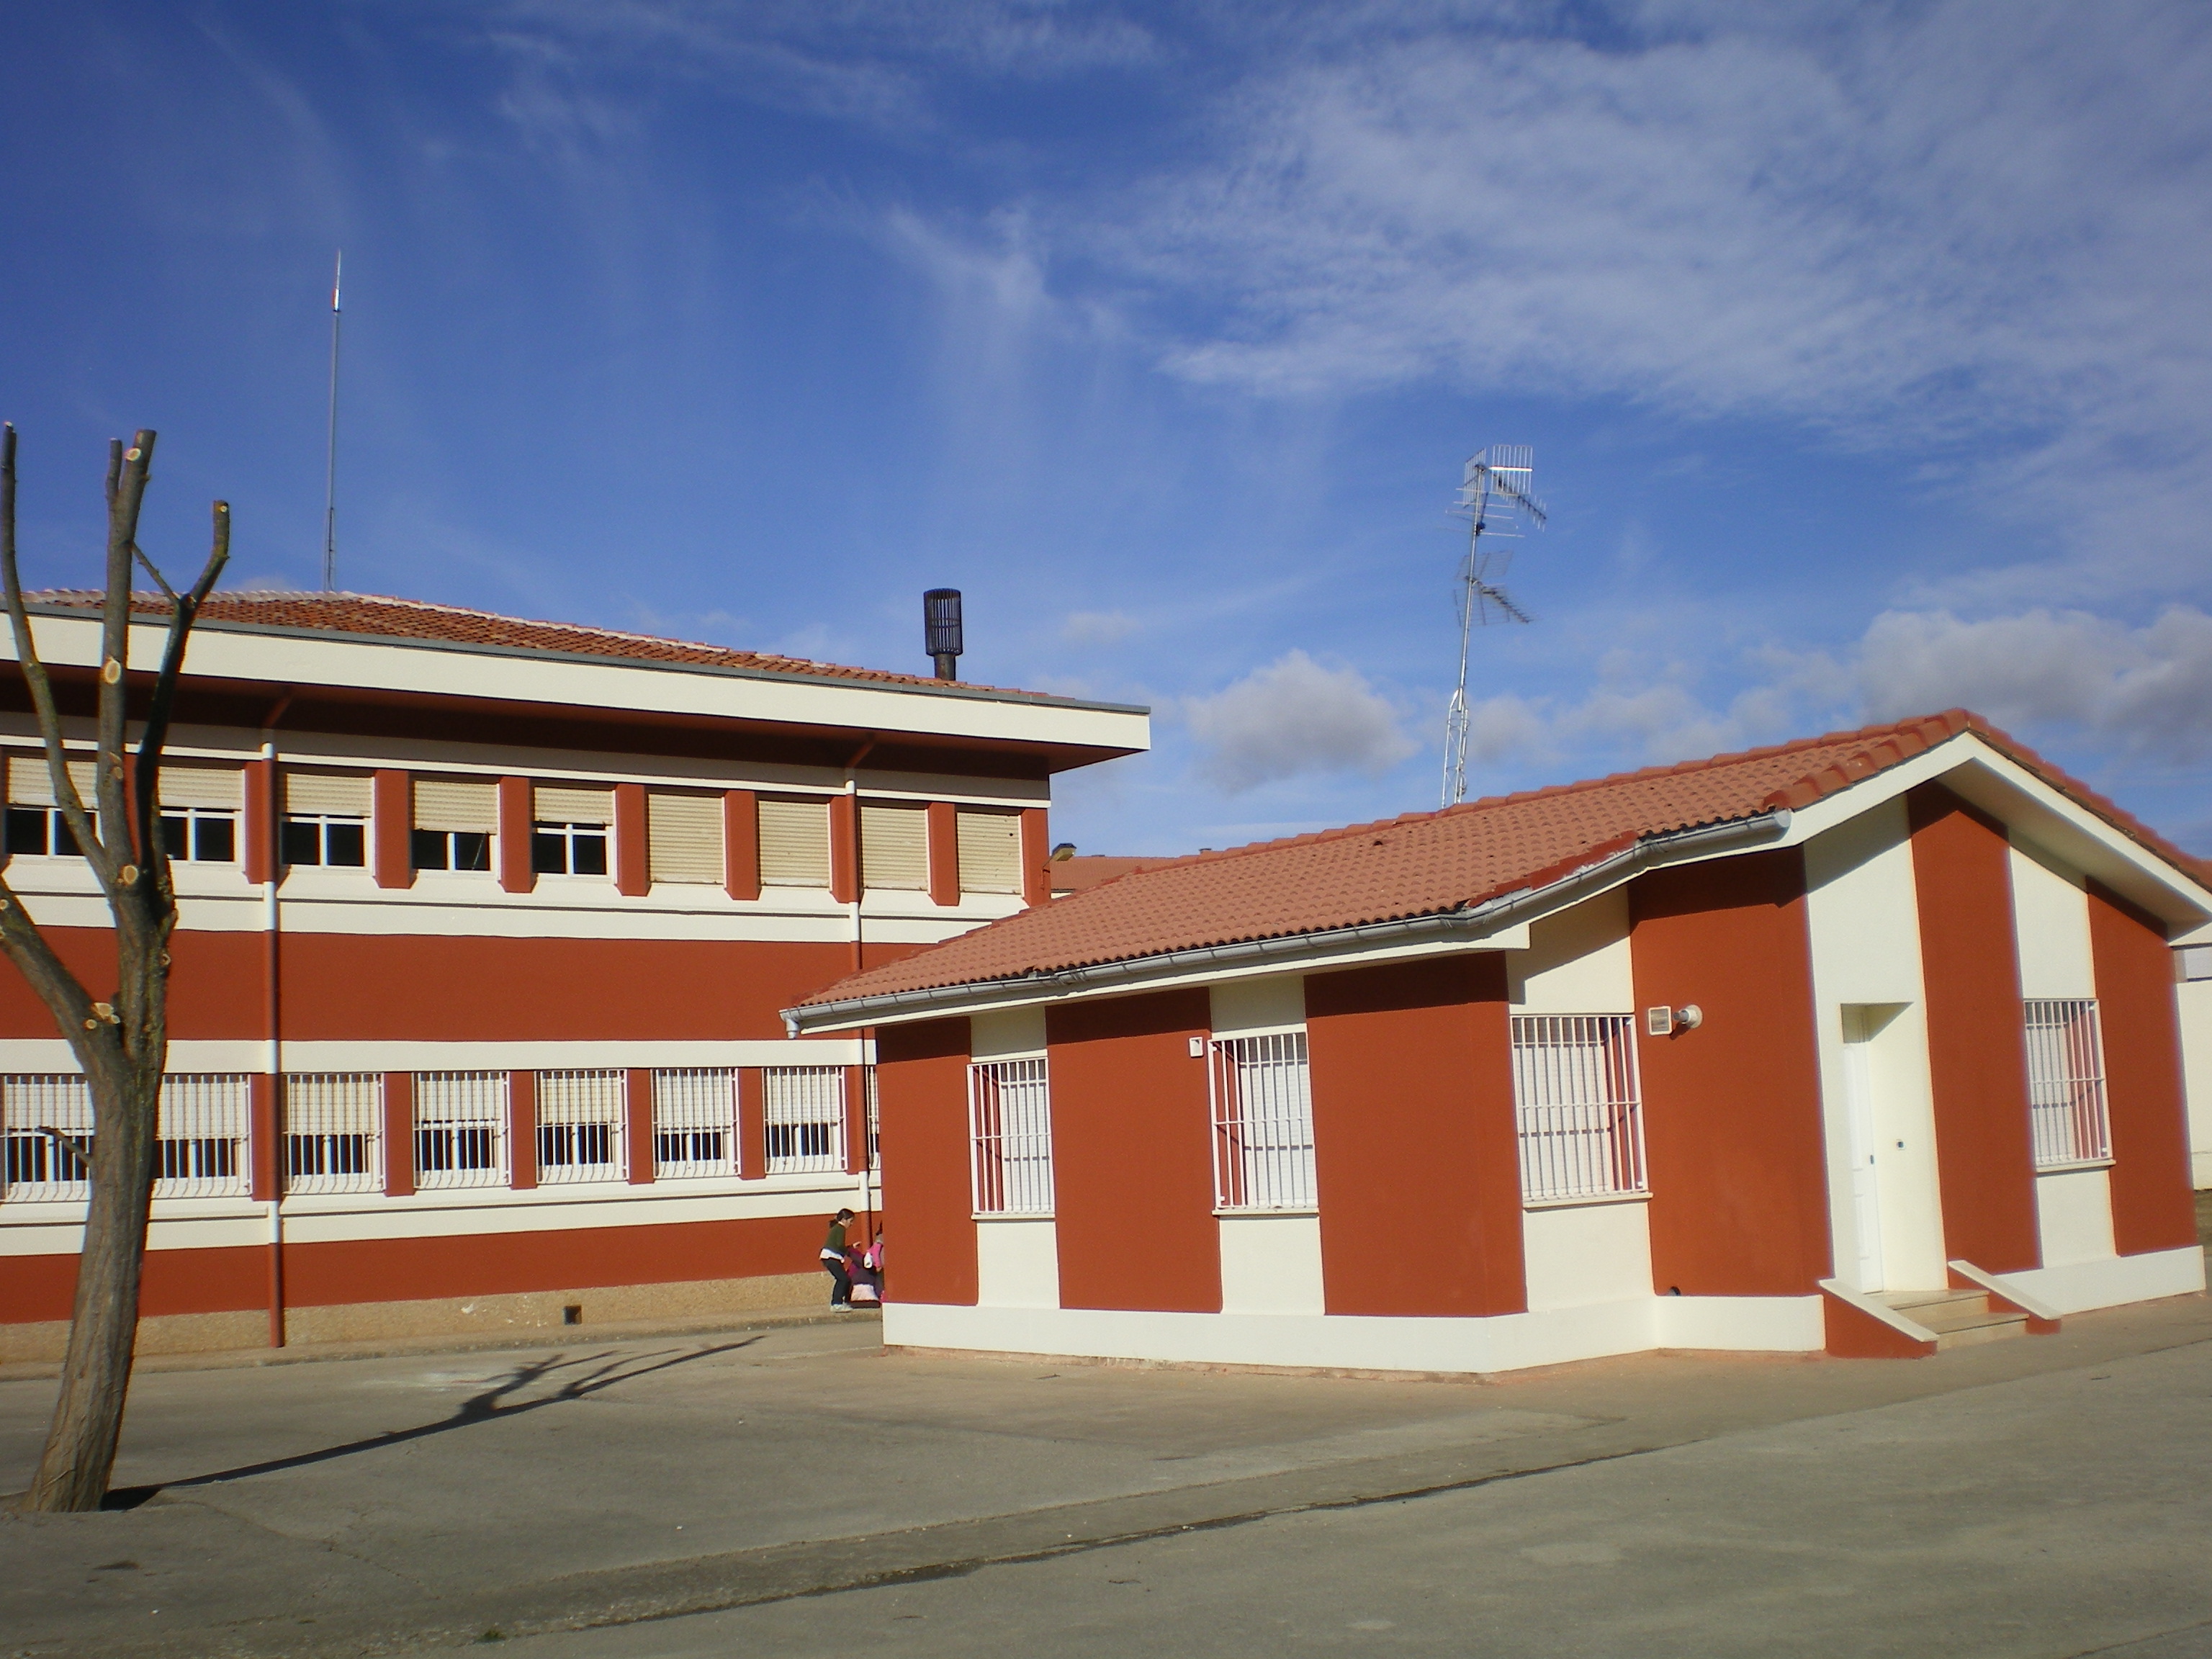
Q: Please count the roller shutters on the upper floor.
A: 9